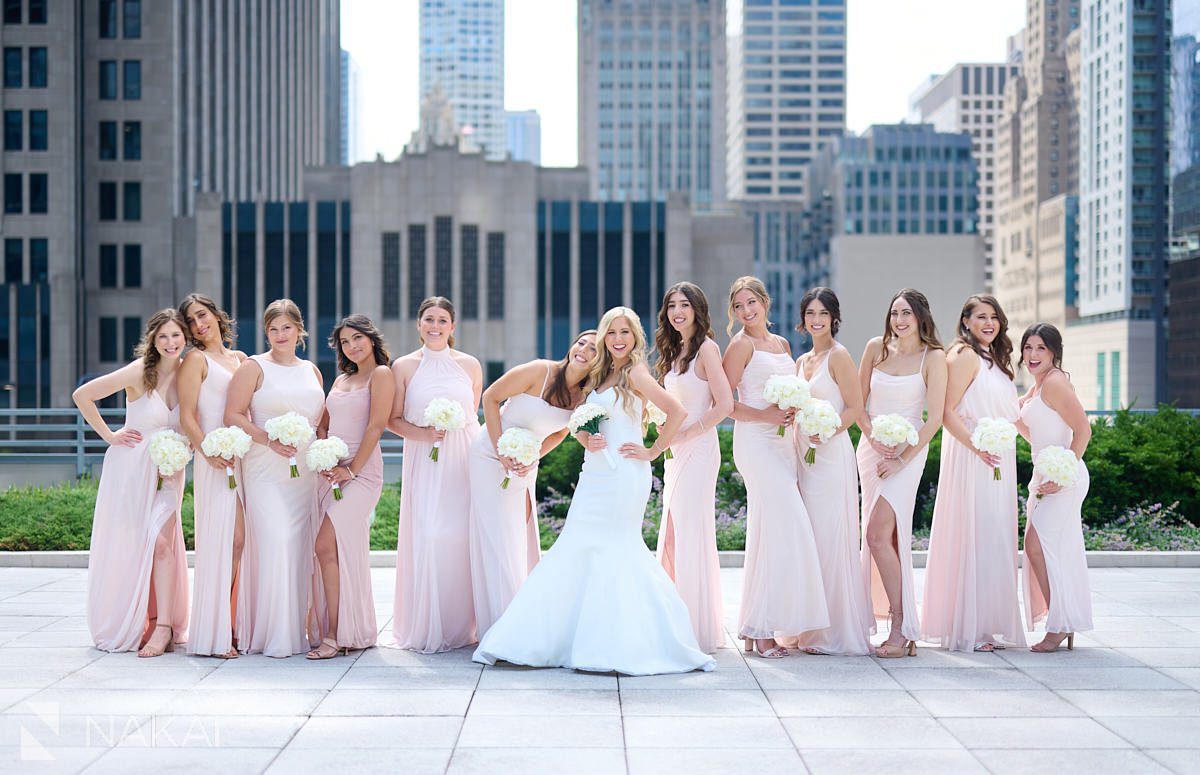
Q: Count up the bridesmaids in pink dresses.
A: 12